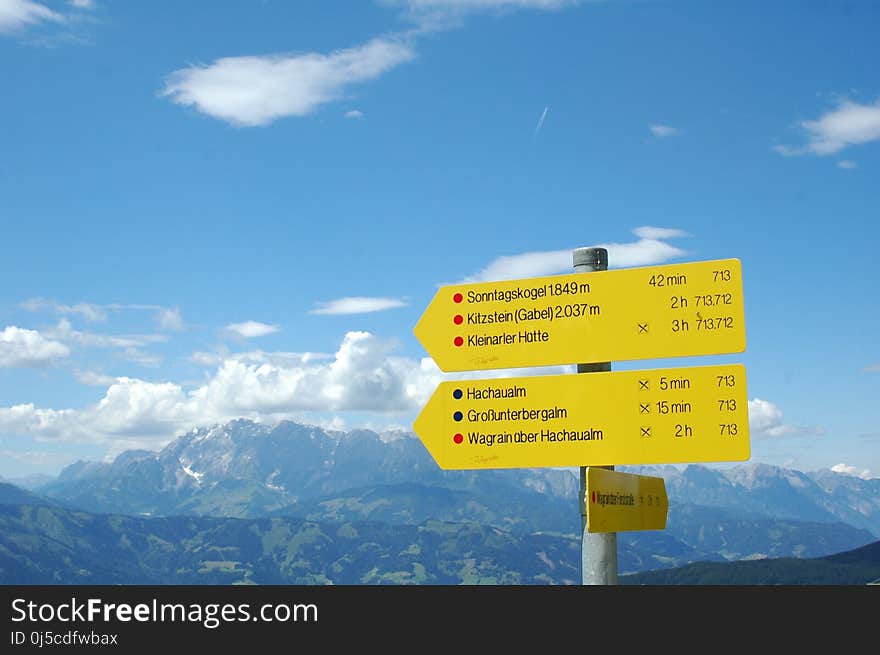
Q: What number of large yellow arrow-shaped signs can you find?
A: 2